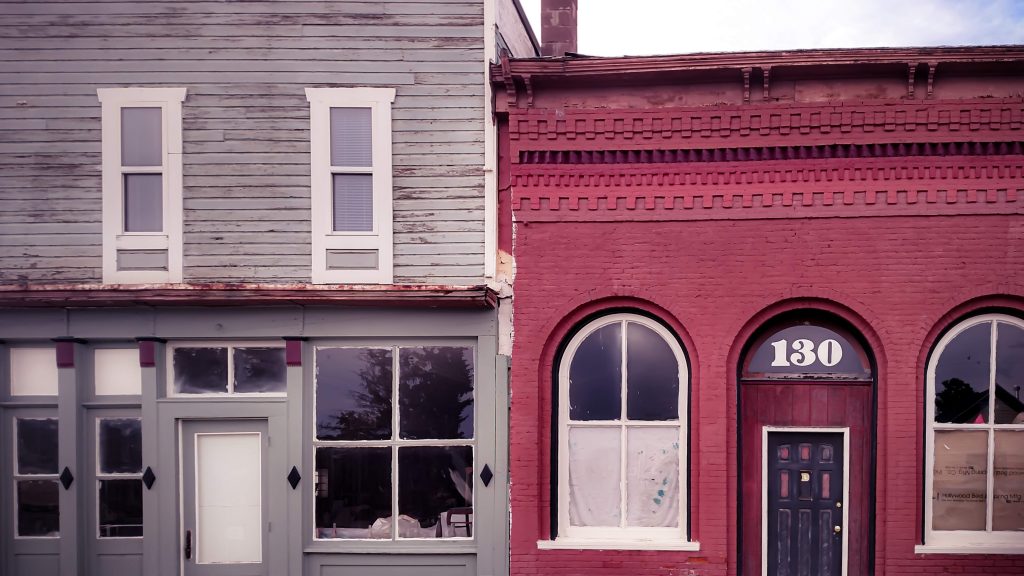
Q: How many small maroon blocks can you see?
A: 3